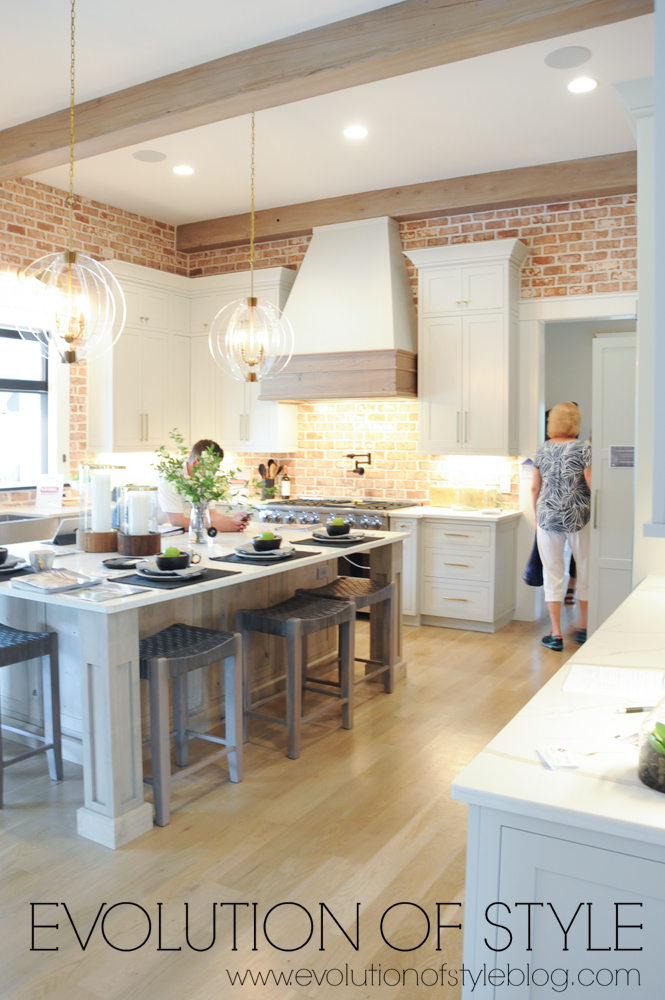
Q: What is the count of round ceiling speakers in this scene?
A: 2